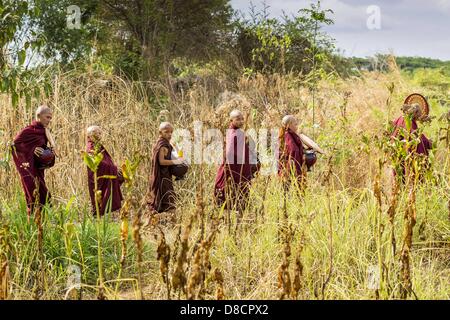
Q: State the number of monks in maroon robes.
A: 6